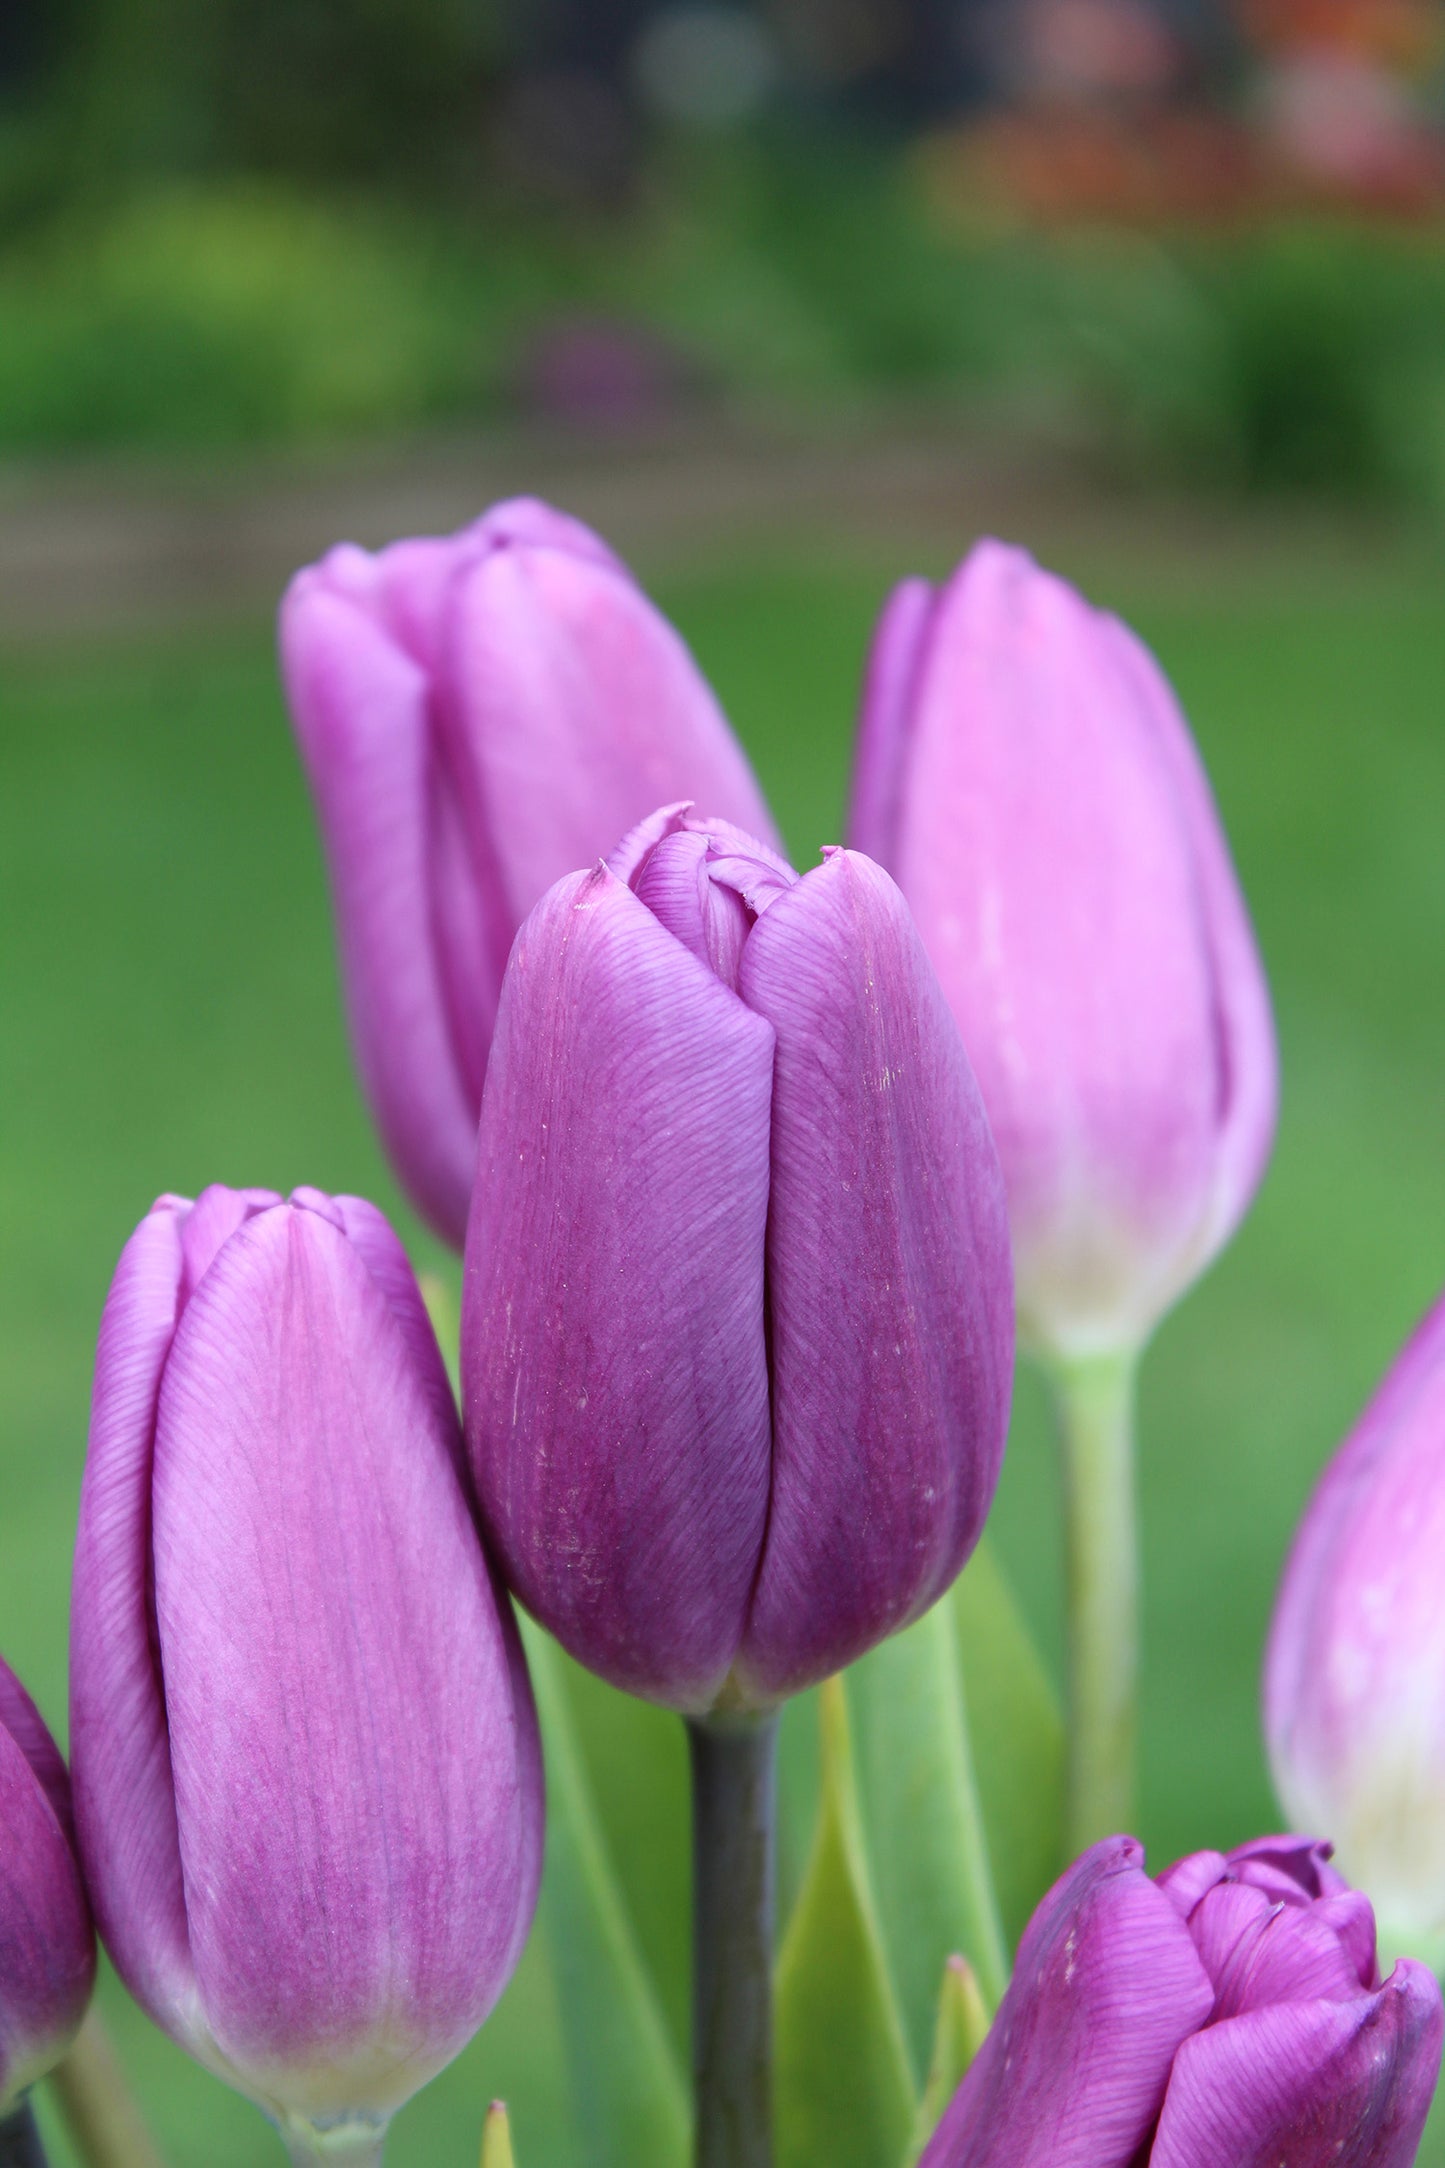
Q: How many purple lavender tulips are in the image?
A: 7